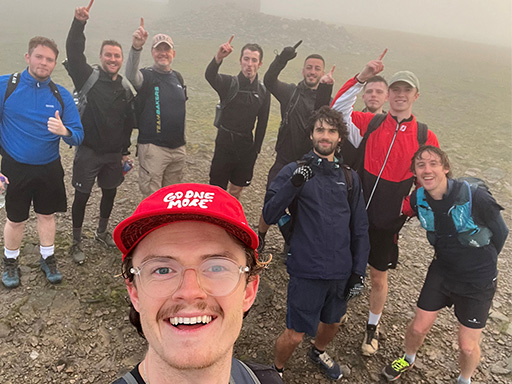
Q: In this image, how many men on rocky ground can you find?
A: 10